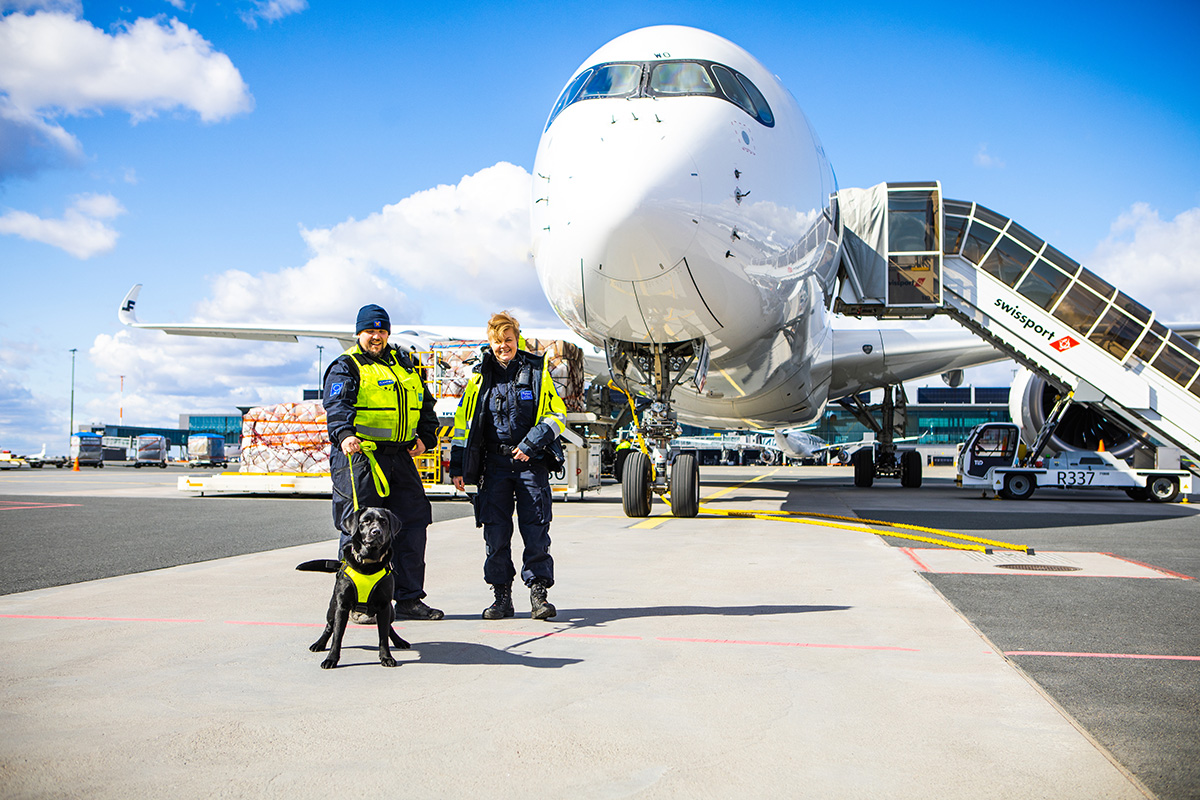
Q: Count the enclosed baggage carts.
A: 3